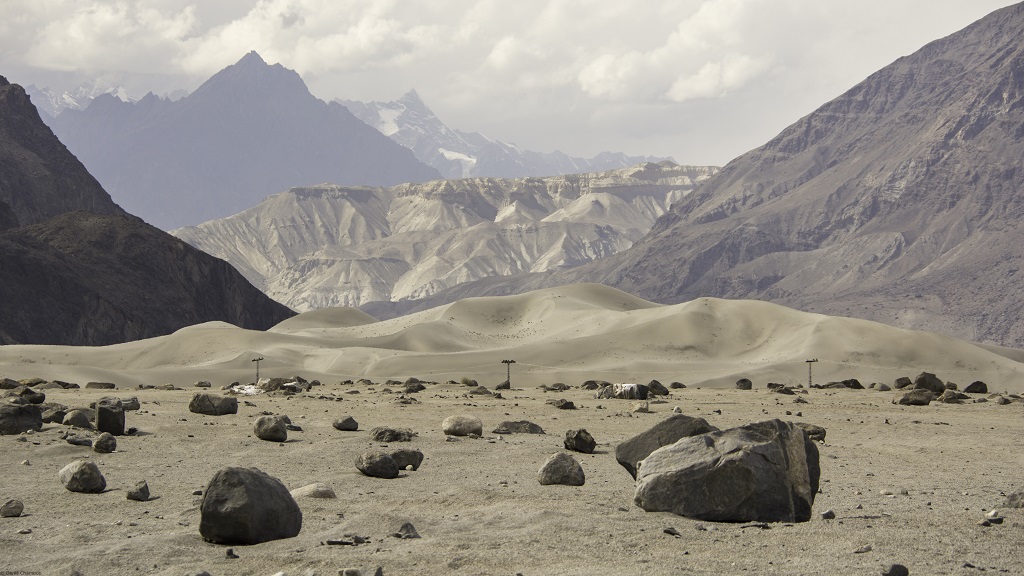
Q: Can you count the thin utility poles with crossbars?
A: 3